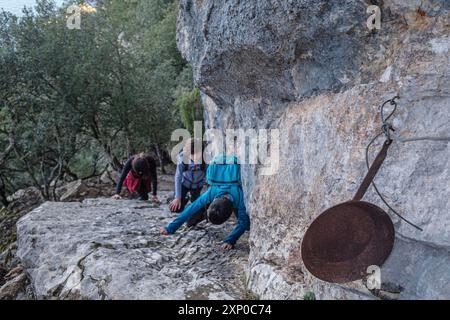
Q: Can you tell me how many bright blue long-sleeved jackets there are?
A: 1